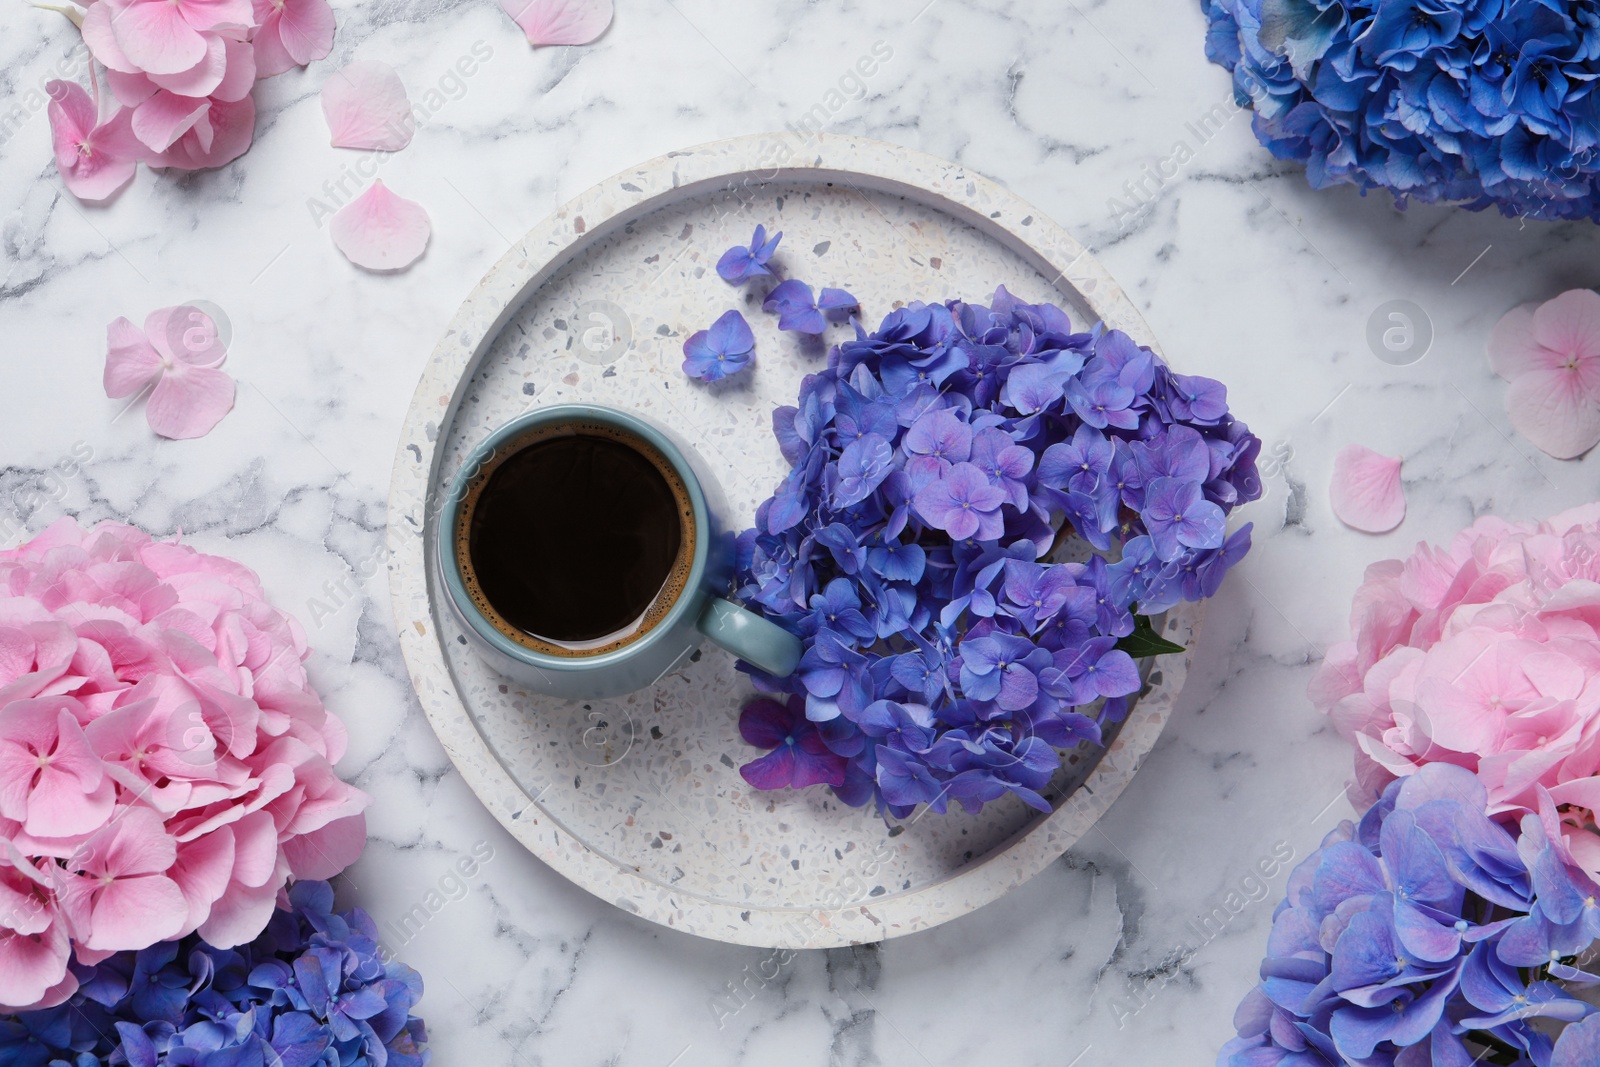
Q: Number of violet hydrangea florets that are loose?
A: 3